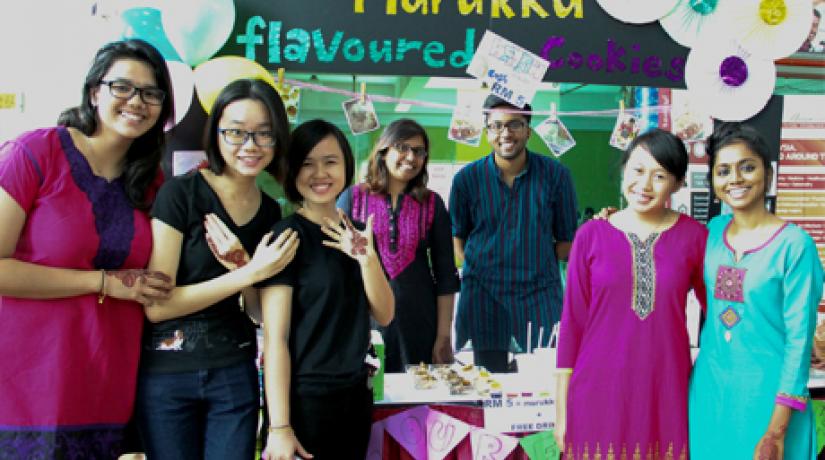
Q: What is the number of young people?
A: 7